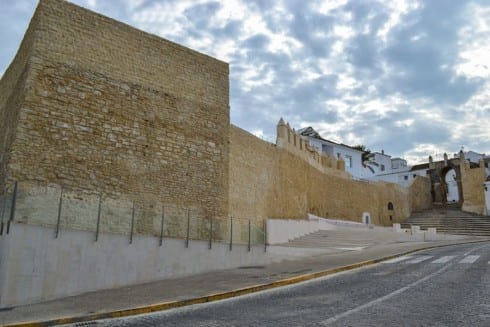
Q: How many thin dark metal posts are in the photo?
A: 11